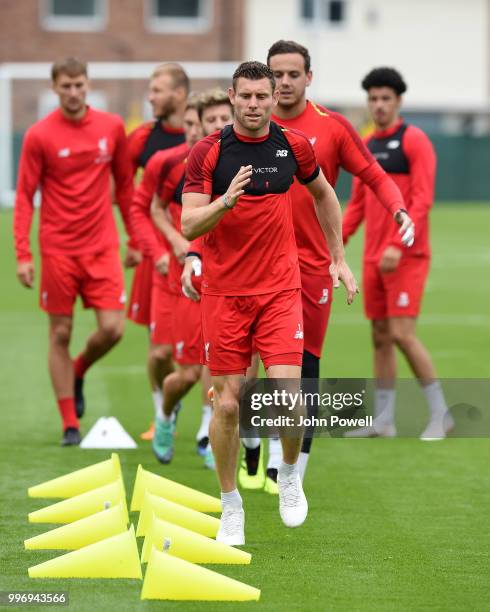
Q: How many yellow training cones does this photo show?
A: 8